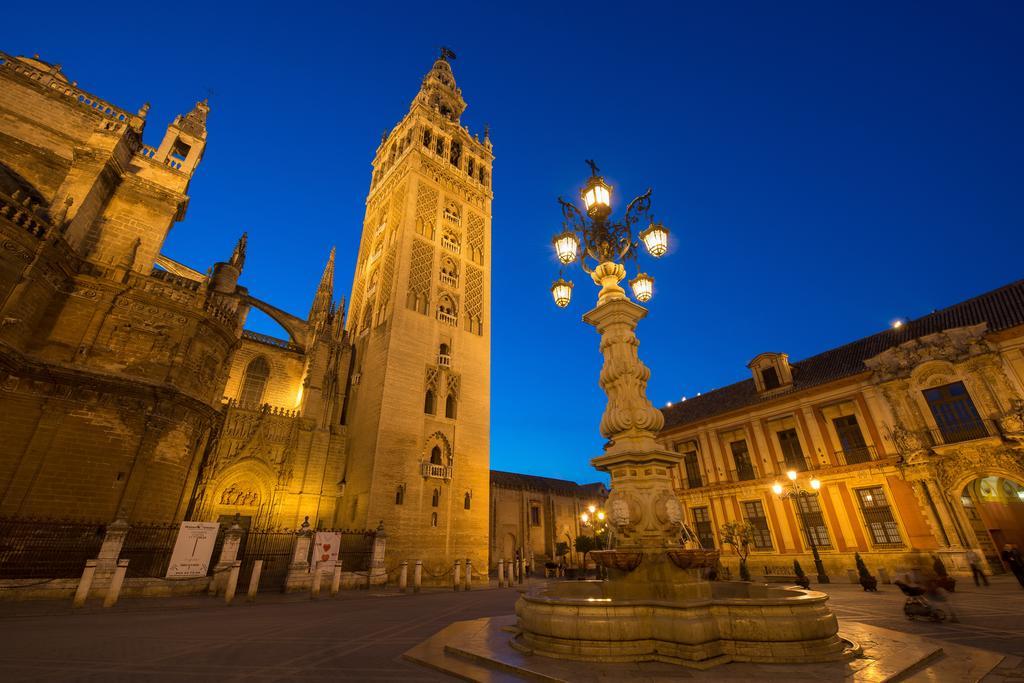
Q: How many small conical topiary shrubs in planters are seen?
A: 3